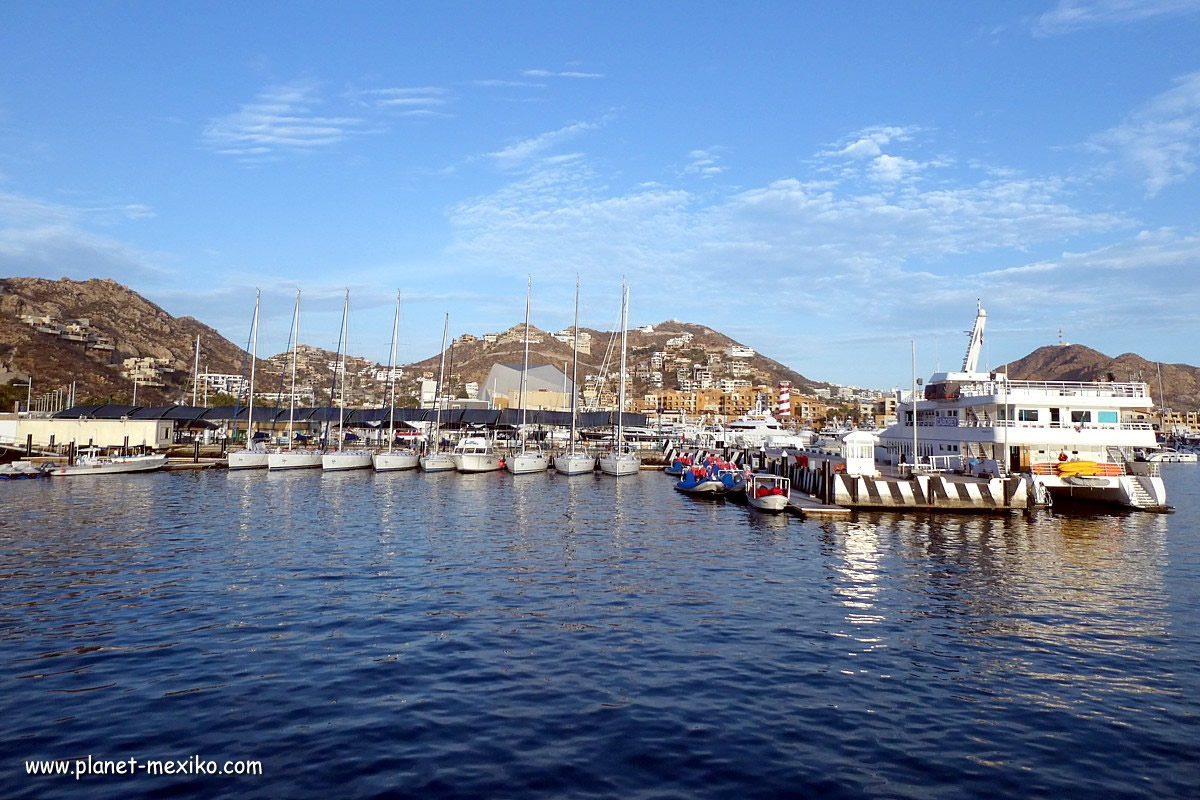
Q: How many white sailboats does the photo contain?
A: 8